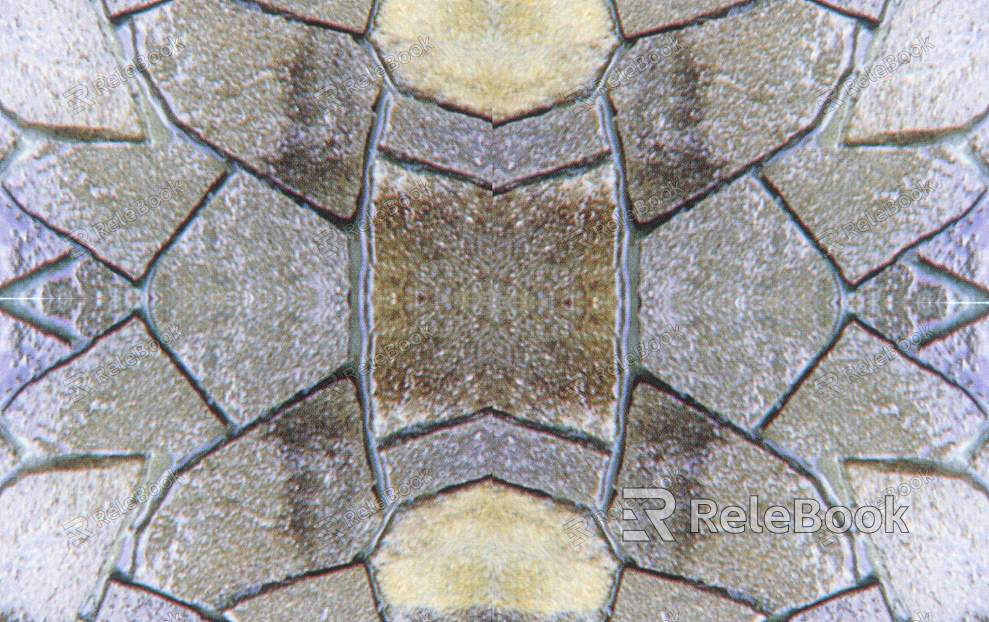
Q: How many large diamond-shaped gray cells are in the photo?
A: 2